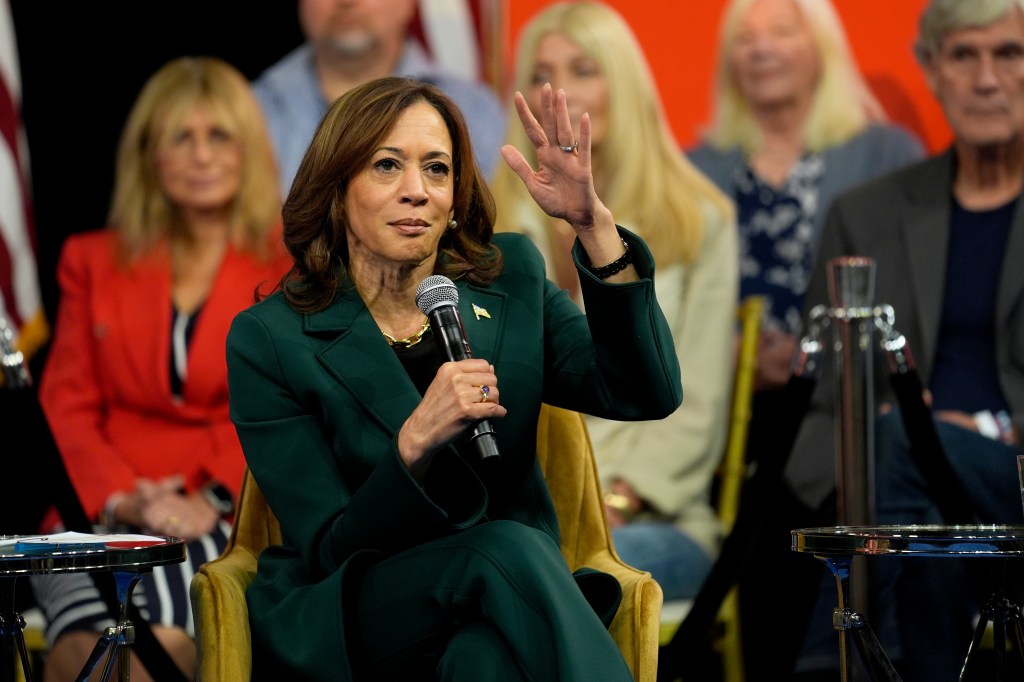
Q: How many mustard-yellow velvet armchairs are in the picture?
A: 1